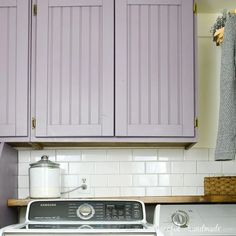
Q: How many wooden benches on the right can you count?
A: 0